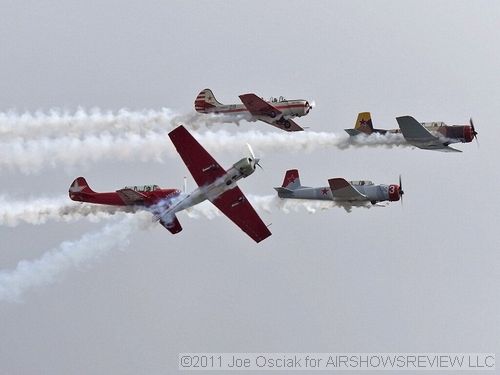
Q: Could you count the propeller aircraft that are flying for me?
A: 5